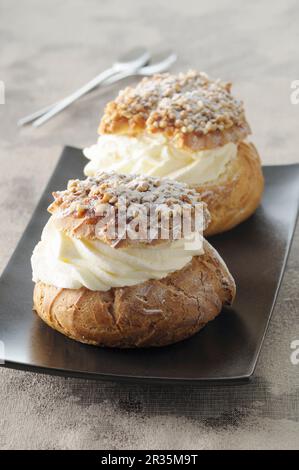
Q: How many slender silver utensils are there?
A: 2